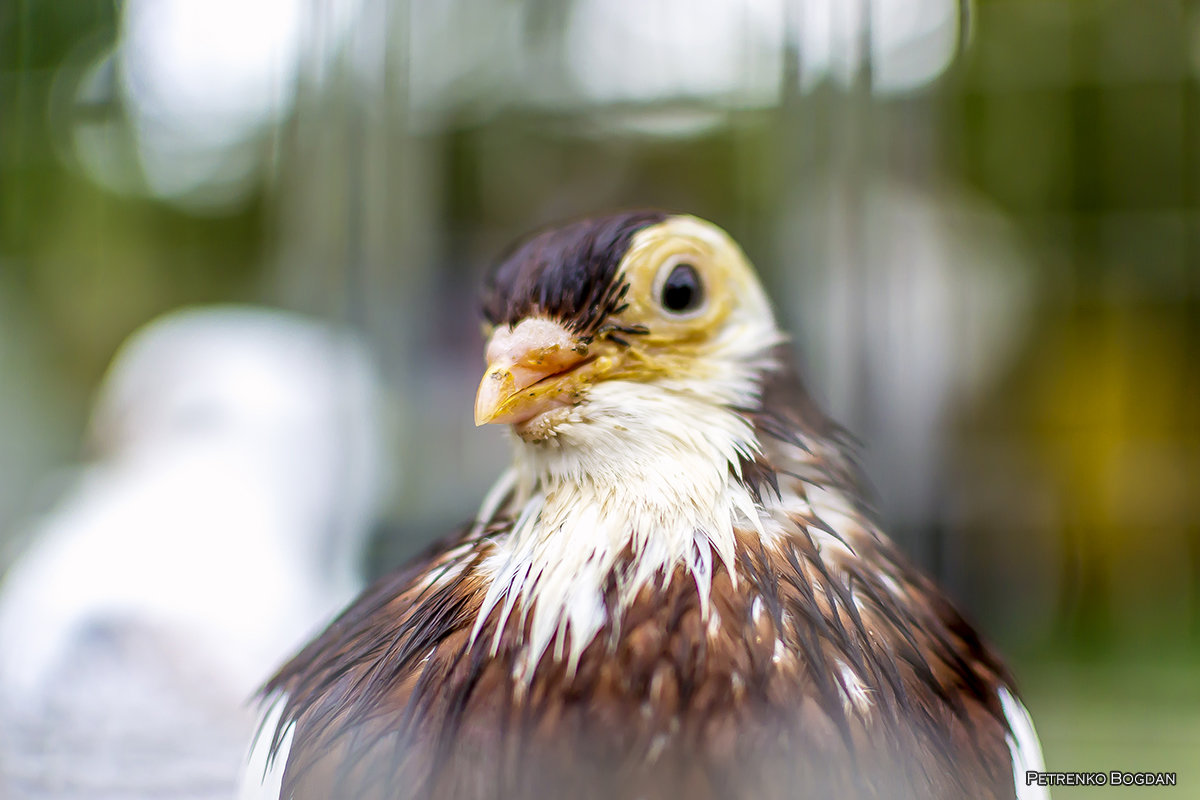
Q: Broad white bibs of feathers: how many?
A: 1